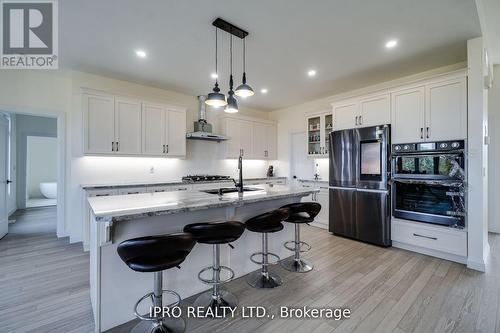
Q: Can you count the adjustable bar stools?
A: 4